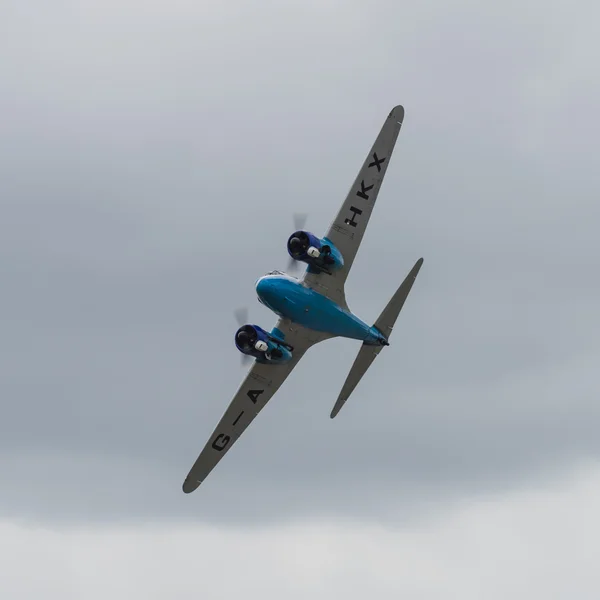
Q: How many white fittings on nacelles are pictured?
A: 2